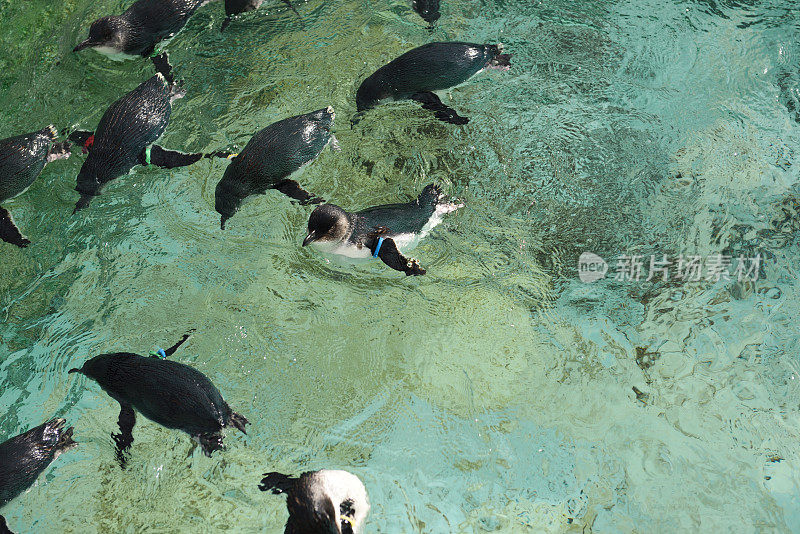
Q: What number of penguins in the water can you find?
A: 11